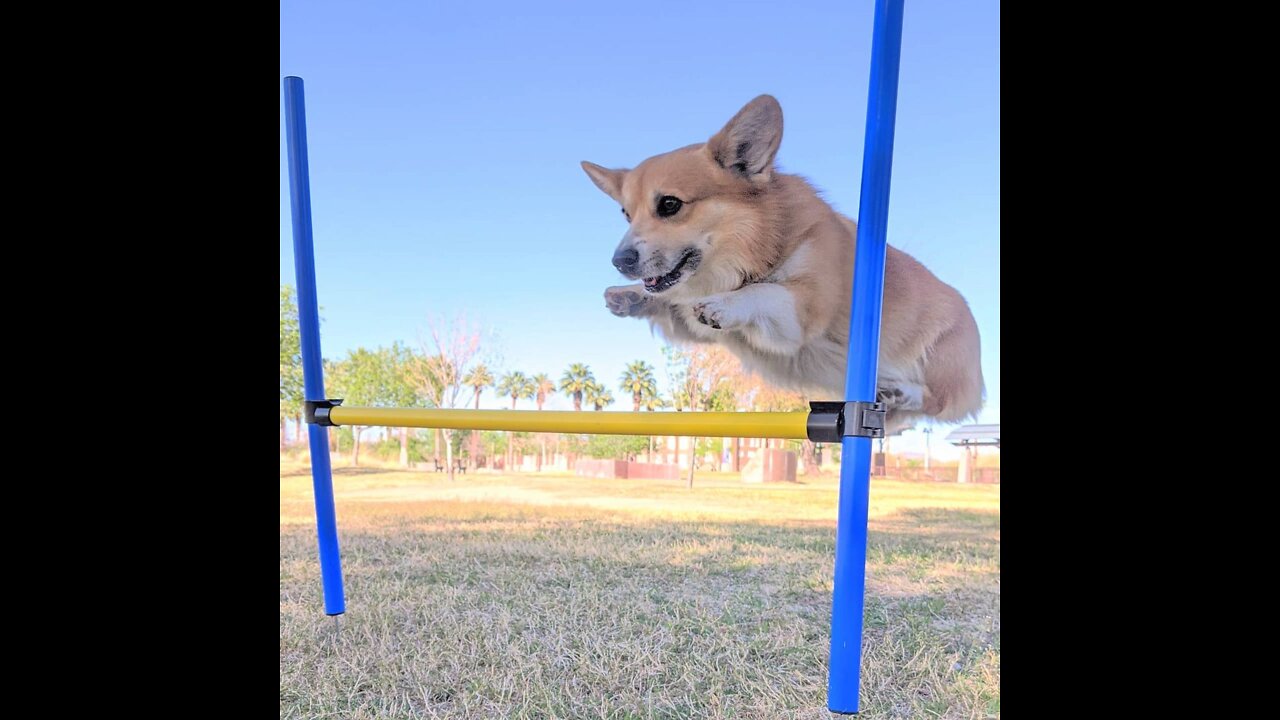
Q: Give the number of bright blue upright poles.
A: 2